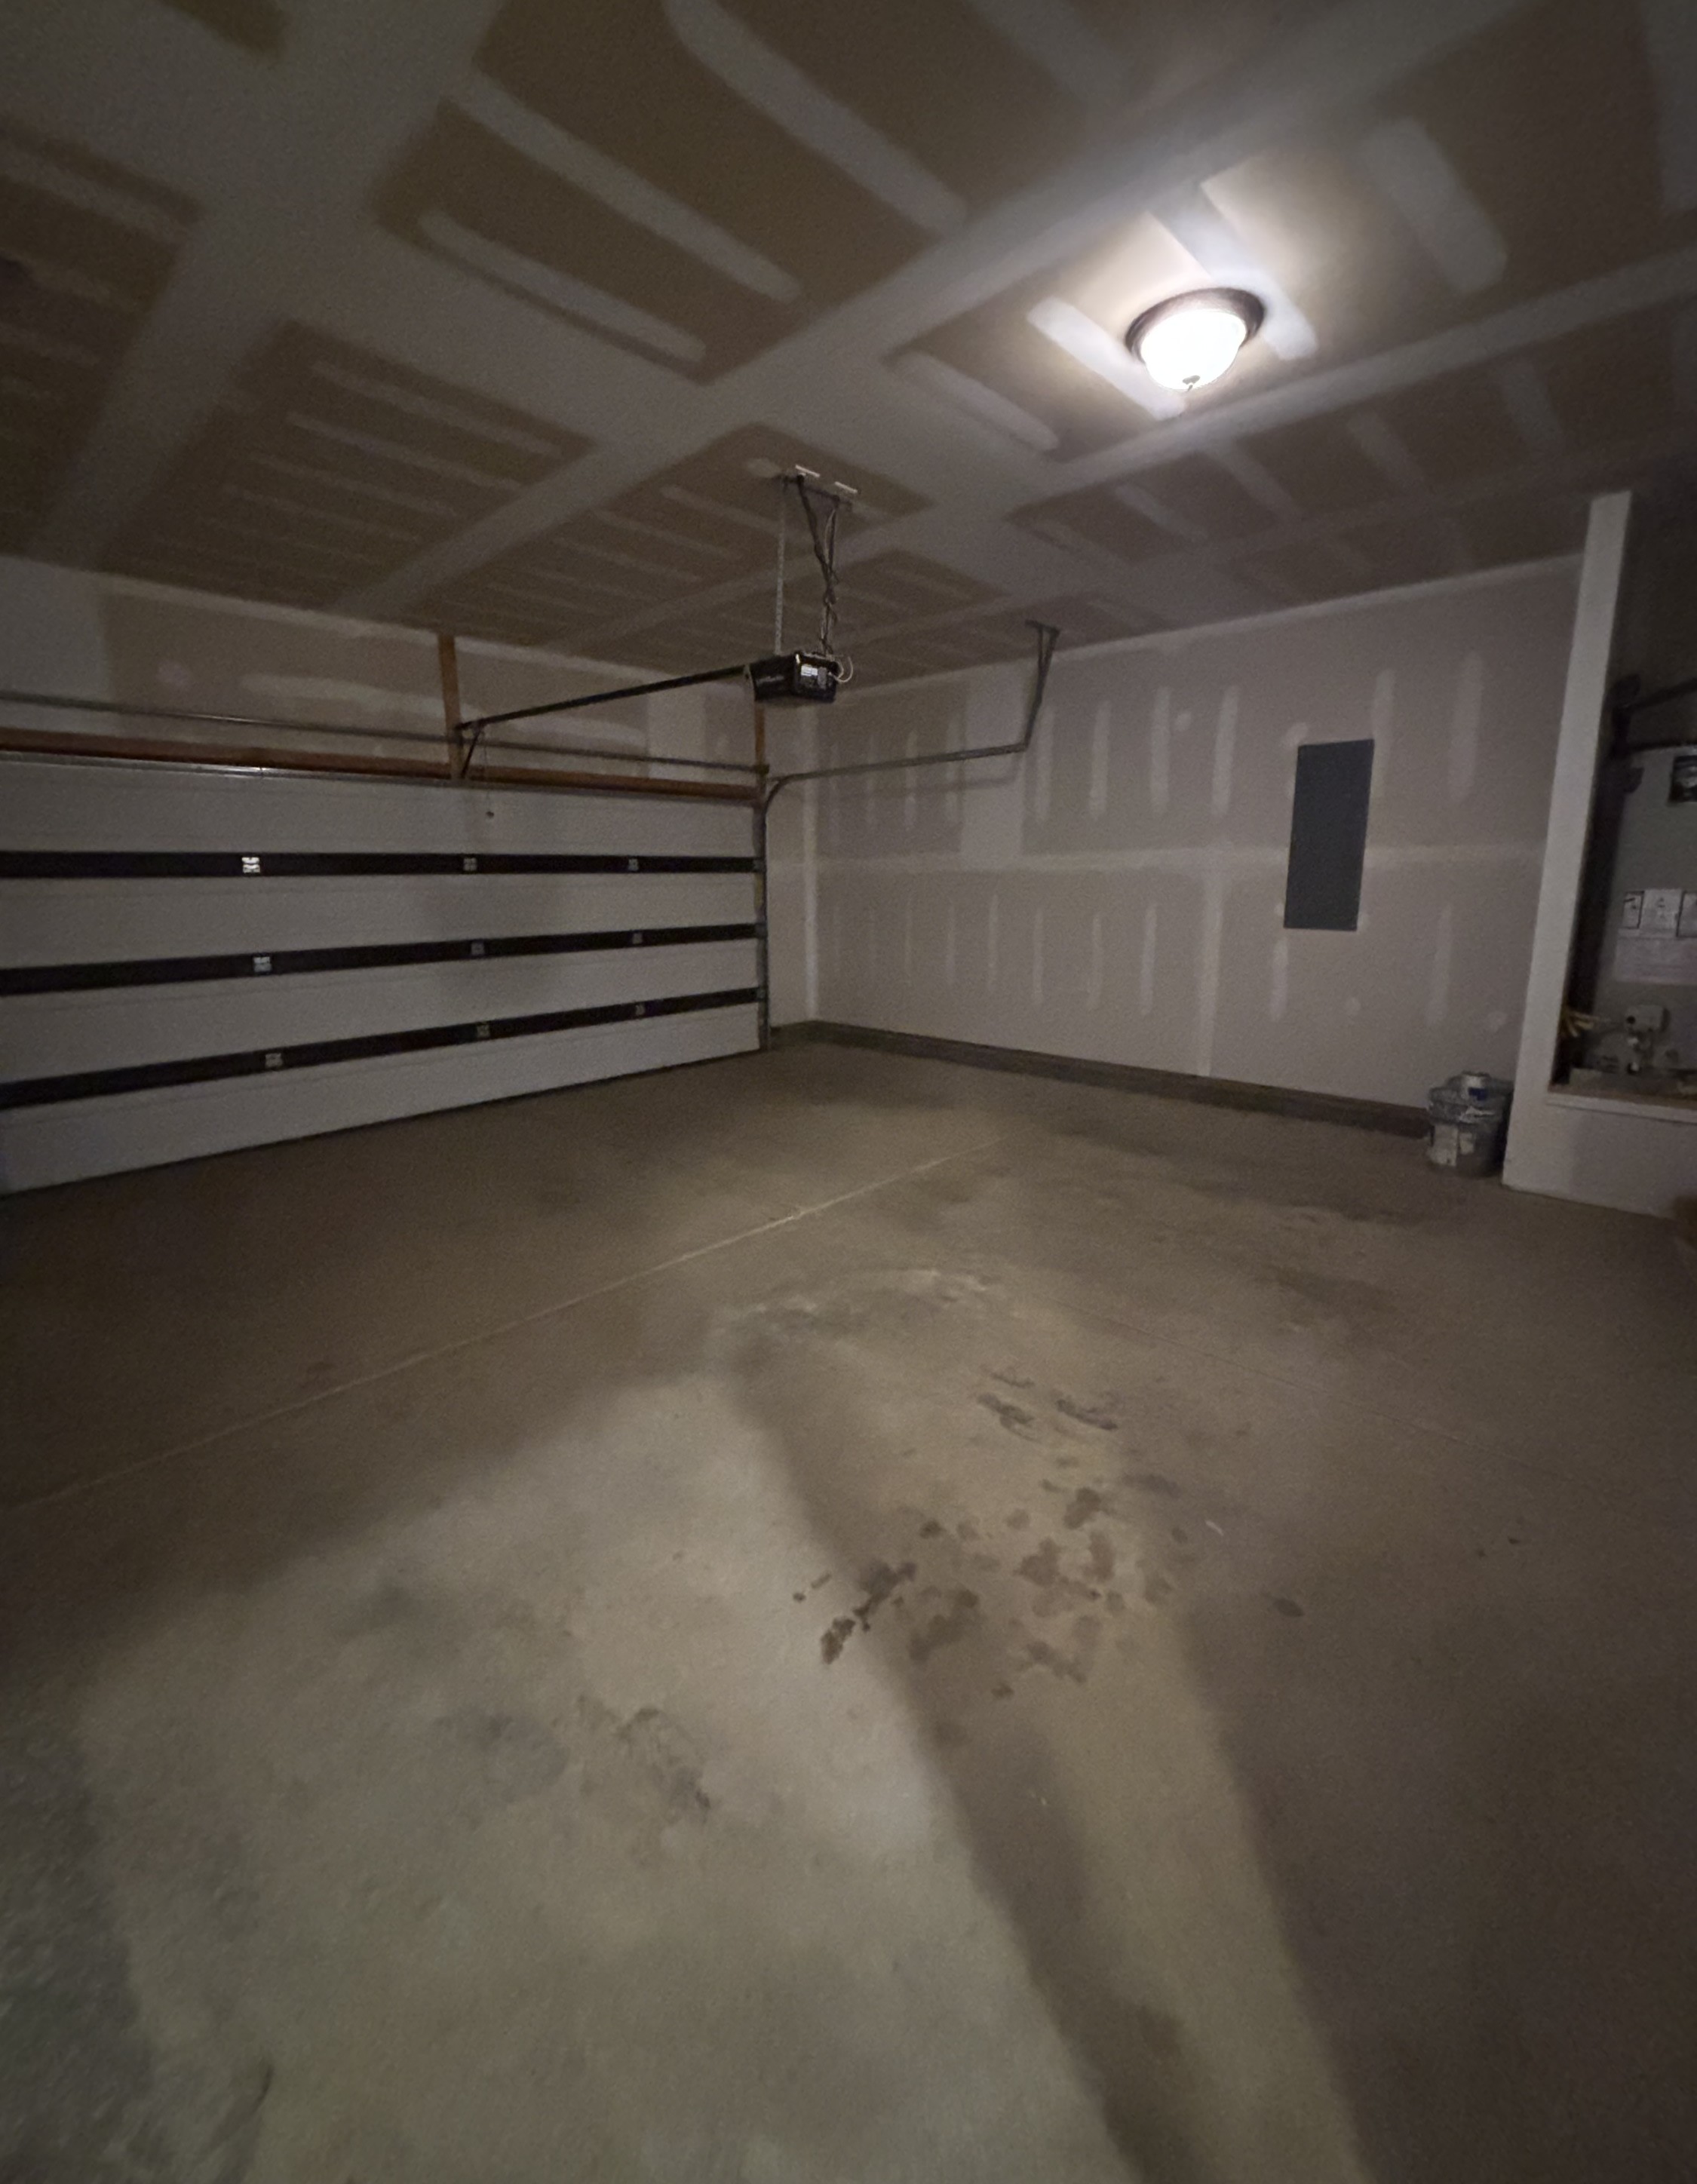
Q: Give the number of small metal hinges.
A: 9